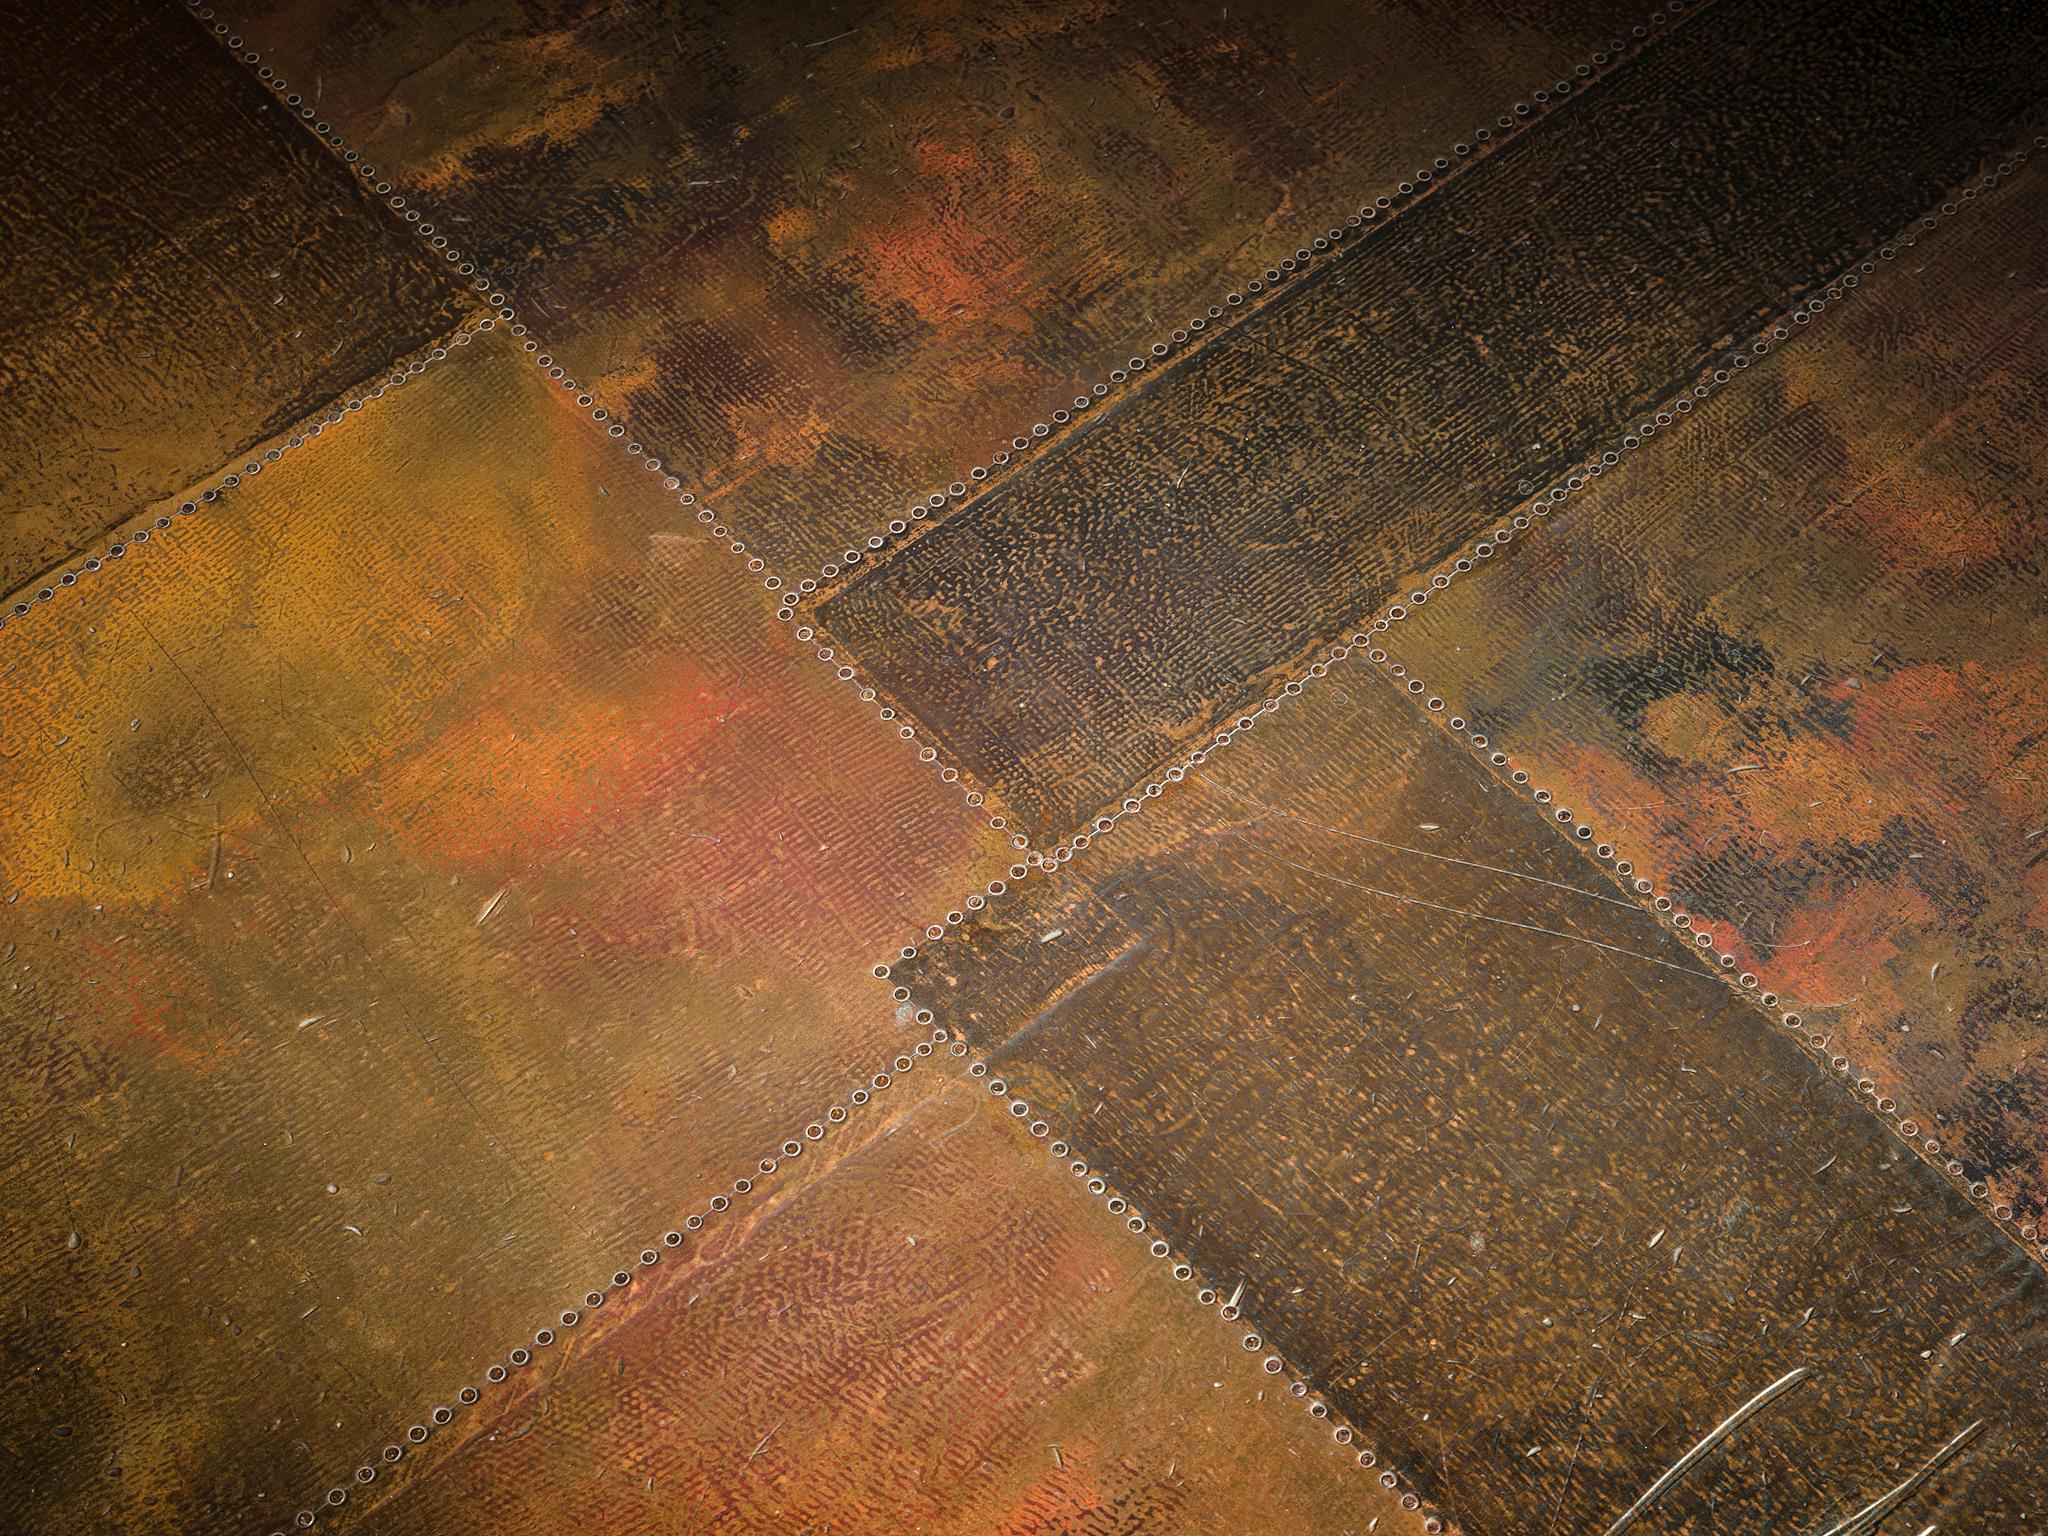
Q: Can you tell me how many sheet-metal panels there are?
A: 7